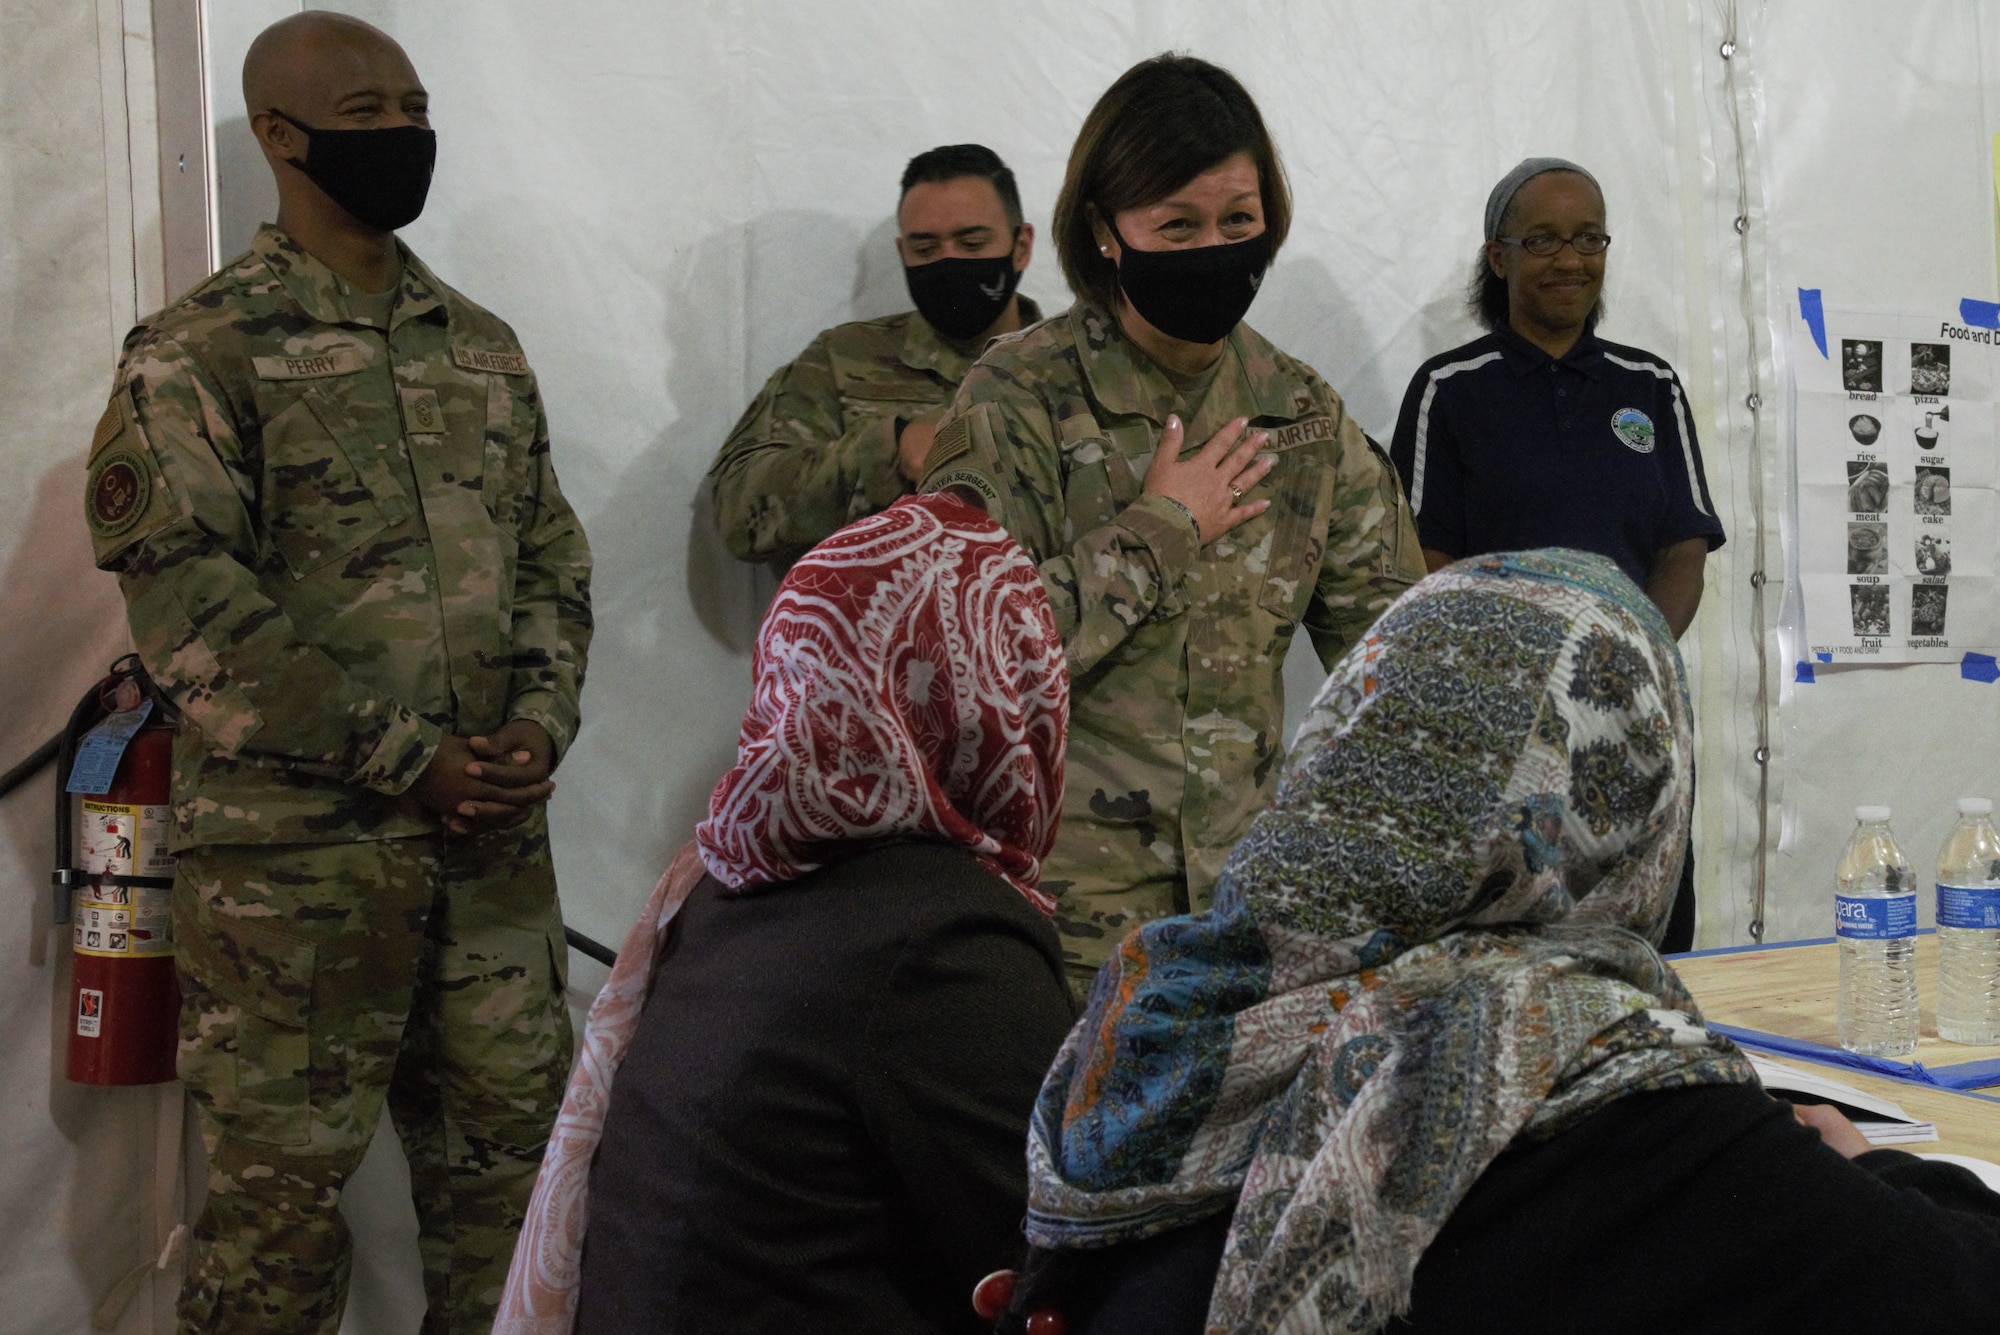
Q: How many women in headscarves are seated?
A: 2